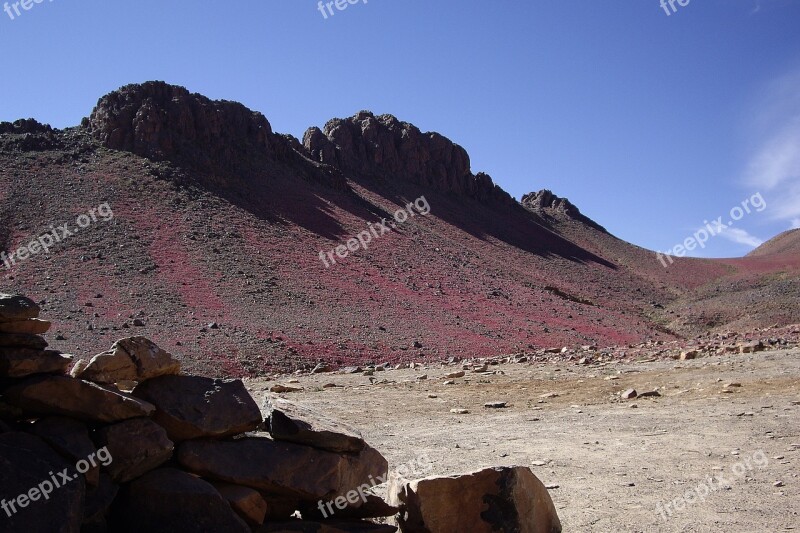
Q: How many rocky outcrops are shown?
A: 3